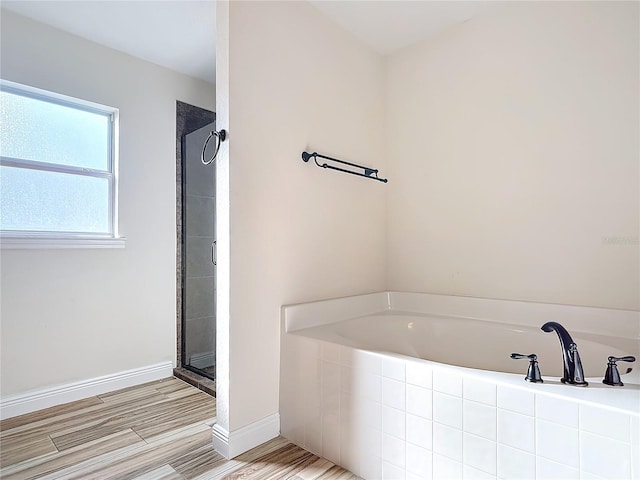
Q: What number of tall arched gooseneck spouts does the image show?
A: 1